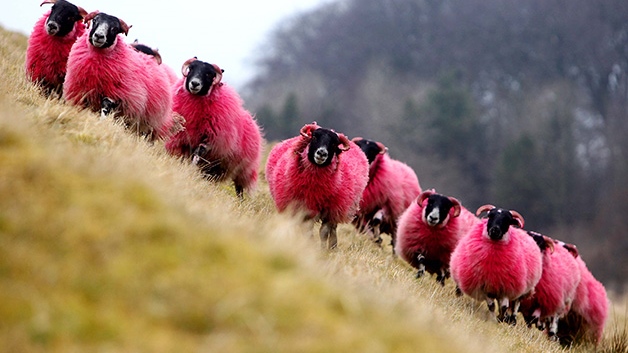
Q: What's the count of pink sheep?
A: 10